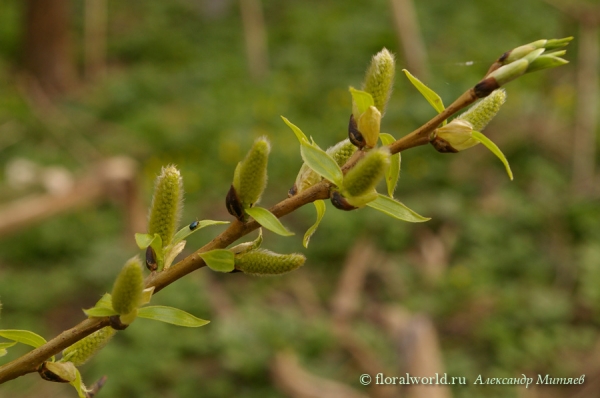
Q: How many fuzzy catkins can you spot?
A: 9